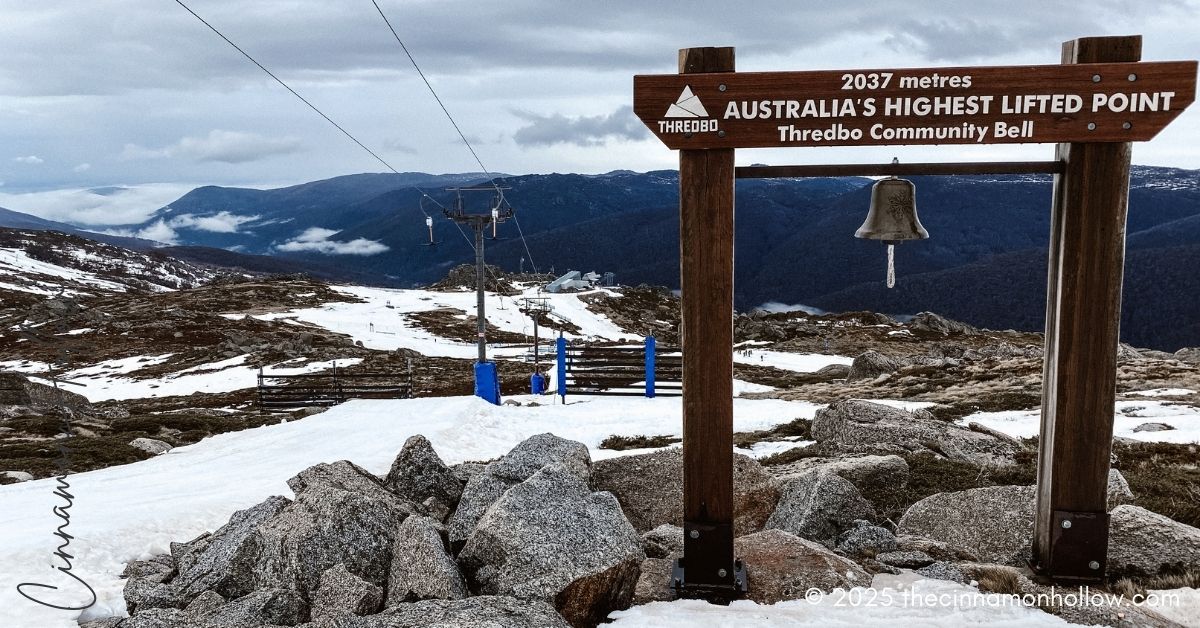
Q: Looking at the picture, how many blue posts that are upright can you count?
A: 2